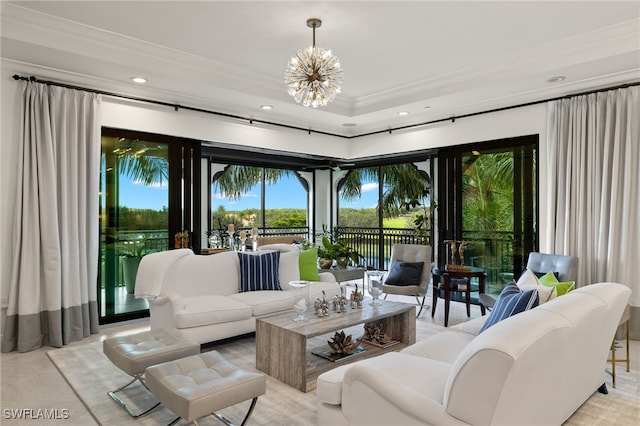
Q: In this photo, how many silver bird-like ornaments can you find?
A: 3